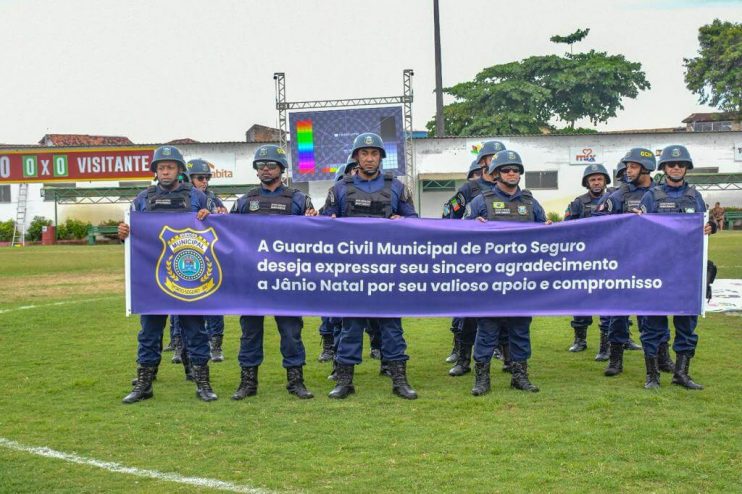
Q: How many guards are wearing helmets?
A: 13